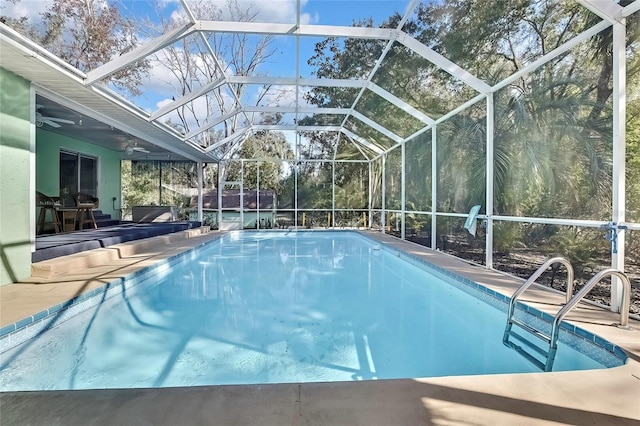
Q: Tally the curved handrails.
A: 2